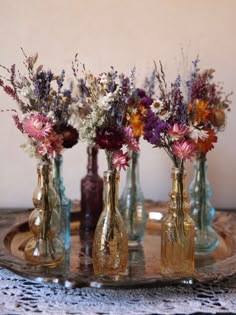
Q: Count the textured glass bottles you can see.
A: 7